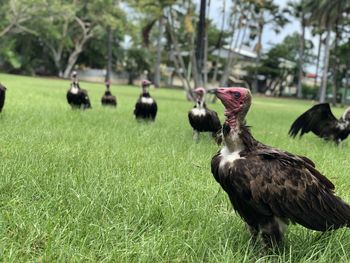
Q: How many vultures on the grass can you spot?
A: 7